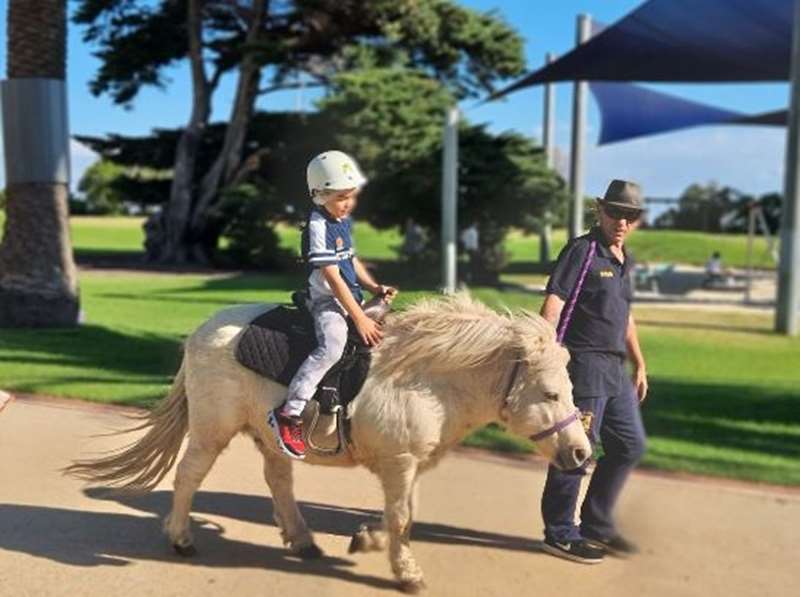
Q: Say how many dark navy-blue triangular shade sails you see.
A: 2